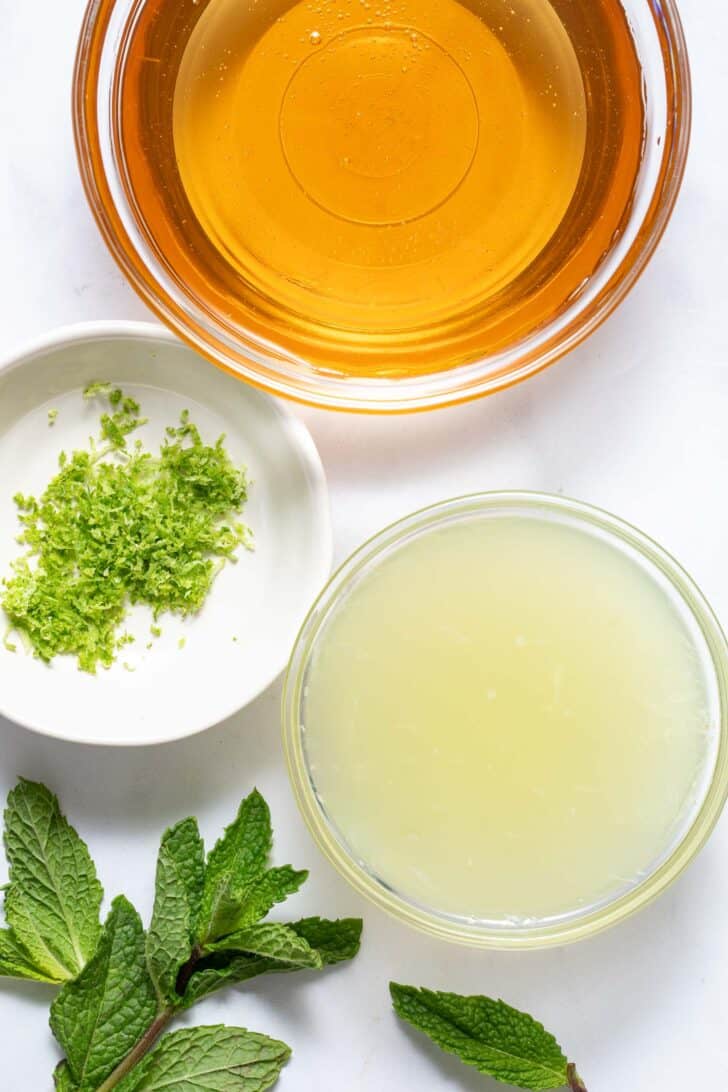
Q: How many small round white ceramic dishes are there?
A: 1